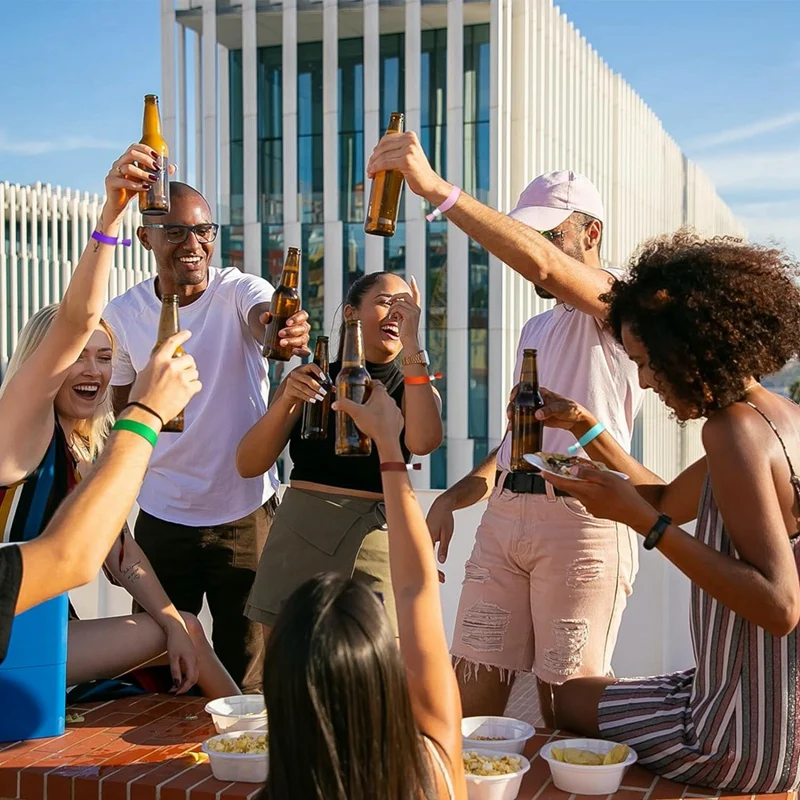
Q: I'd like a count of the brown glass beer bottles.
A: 7